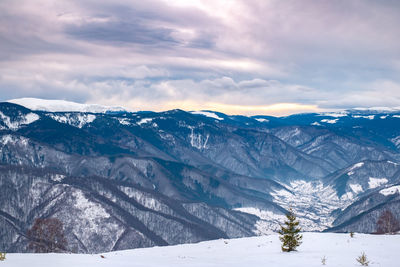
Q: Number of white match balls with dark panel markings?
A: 0